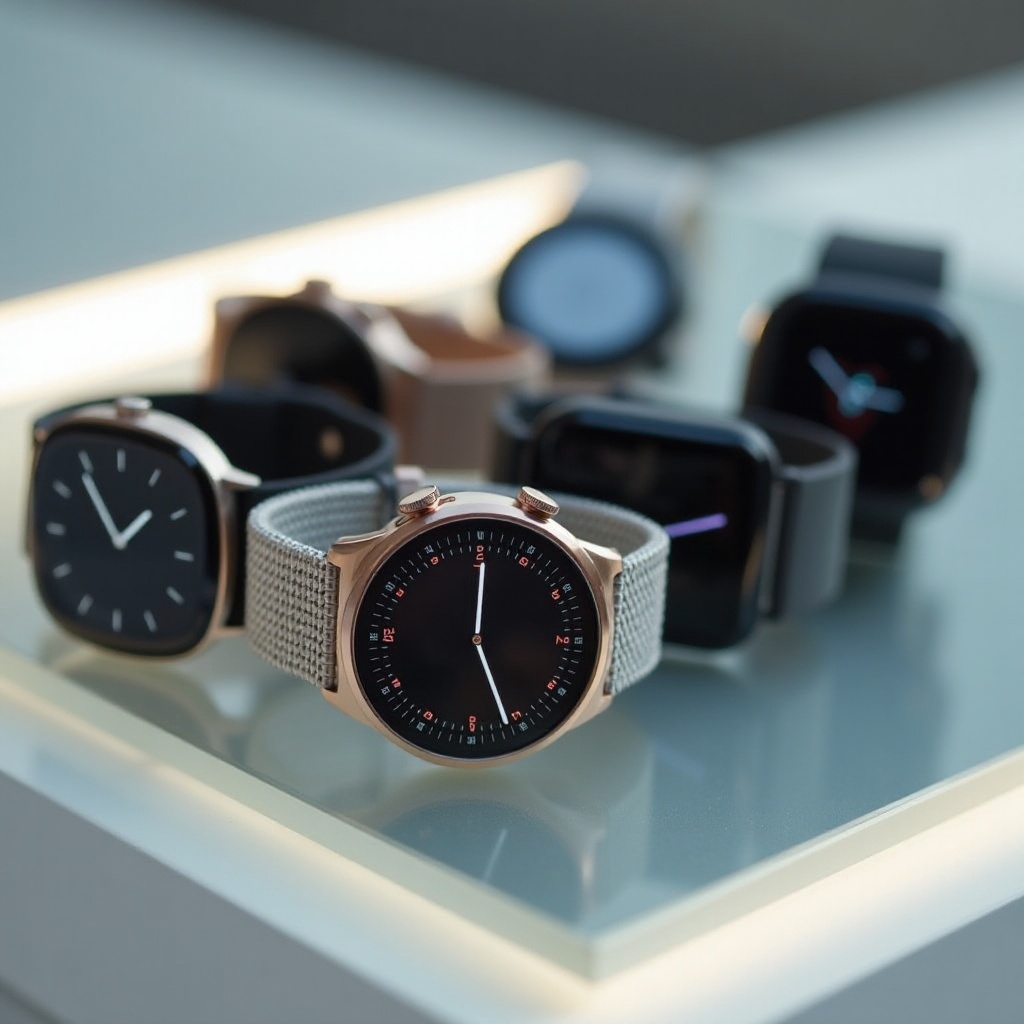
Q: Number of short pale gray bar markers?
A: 12